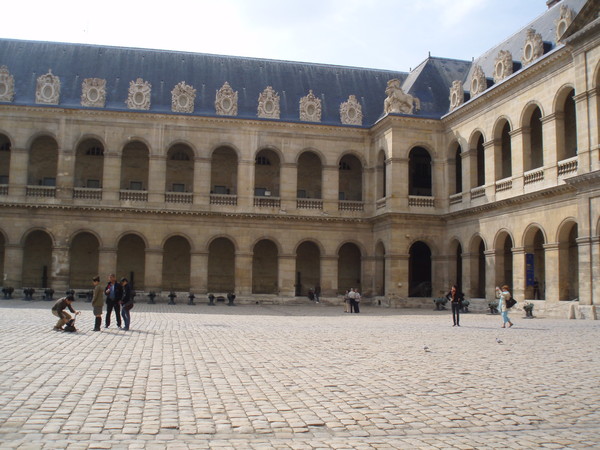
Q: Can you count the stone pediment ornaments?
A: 14